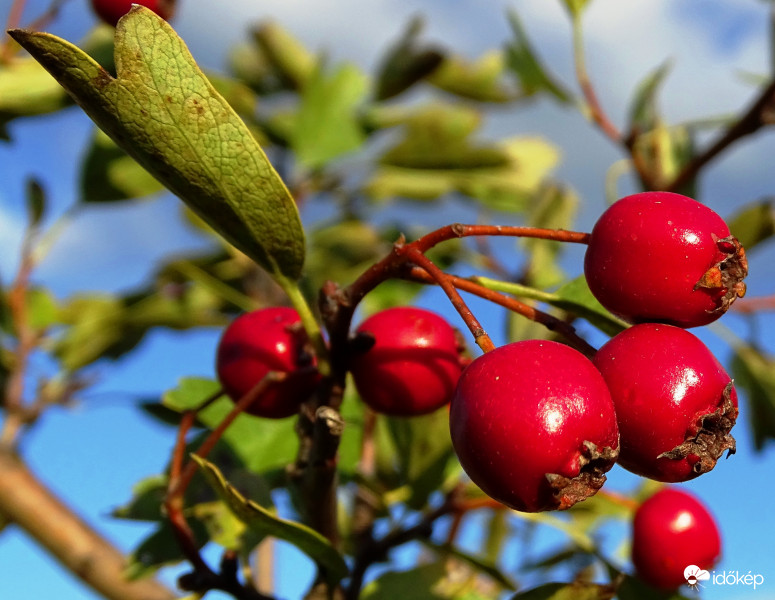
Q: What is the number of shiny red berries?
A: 7